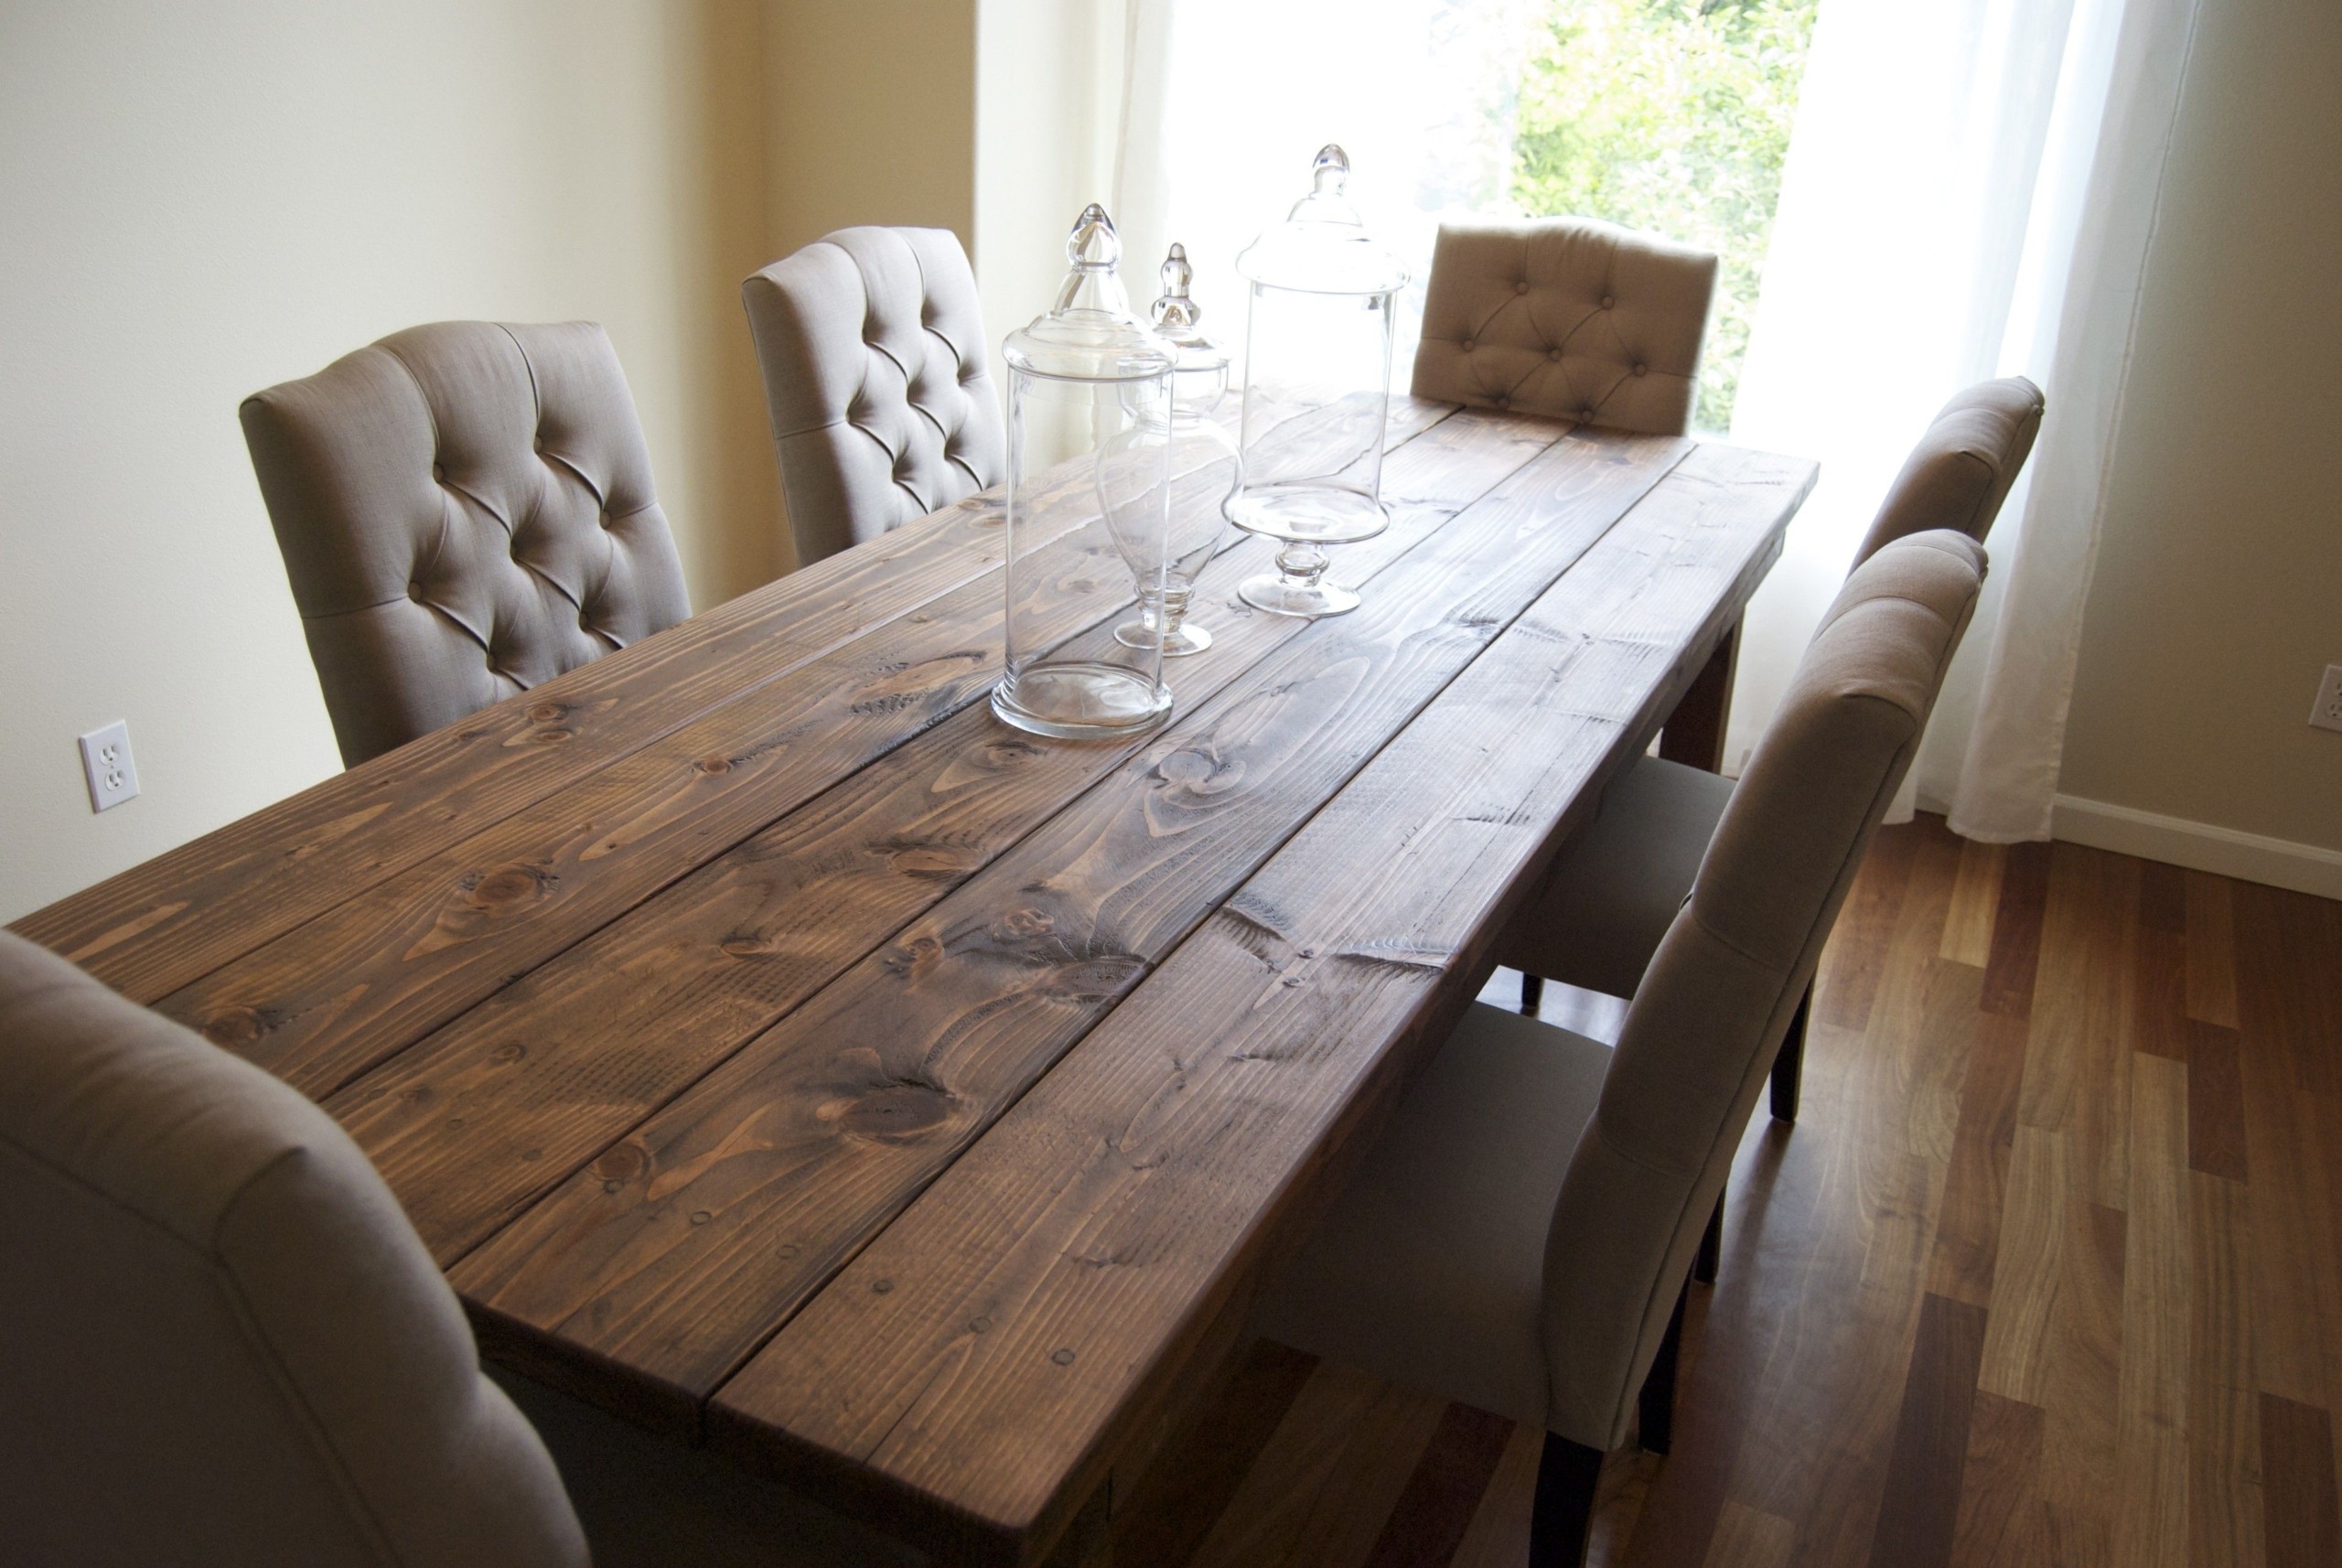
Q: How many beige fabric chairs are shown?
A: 6